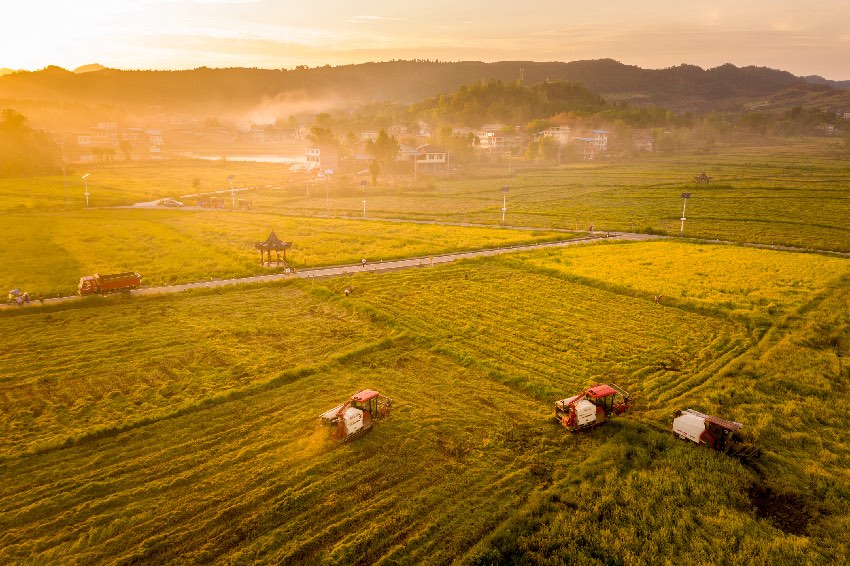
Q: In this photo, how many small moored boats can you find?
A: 0